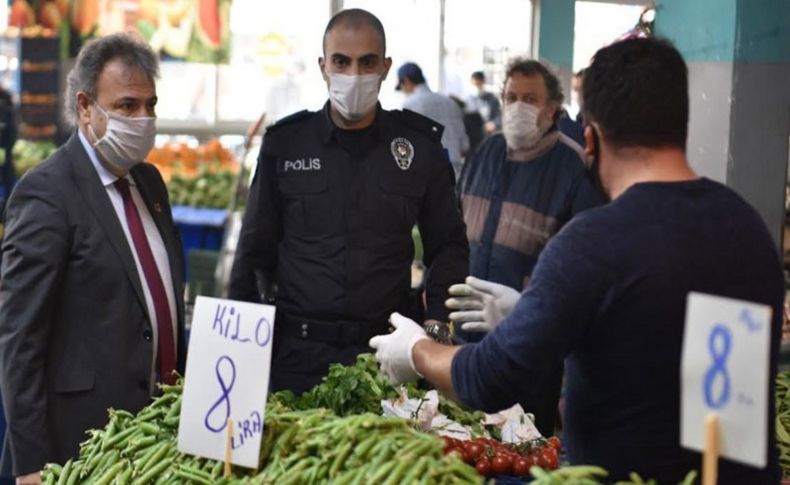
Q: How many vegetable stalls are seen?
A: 2